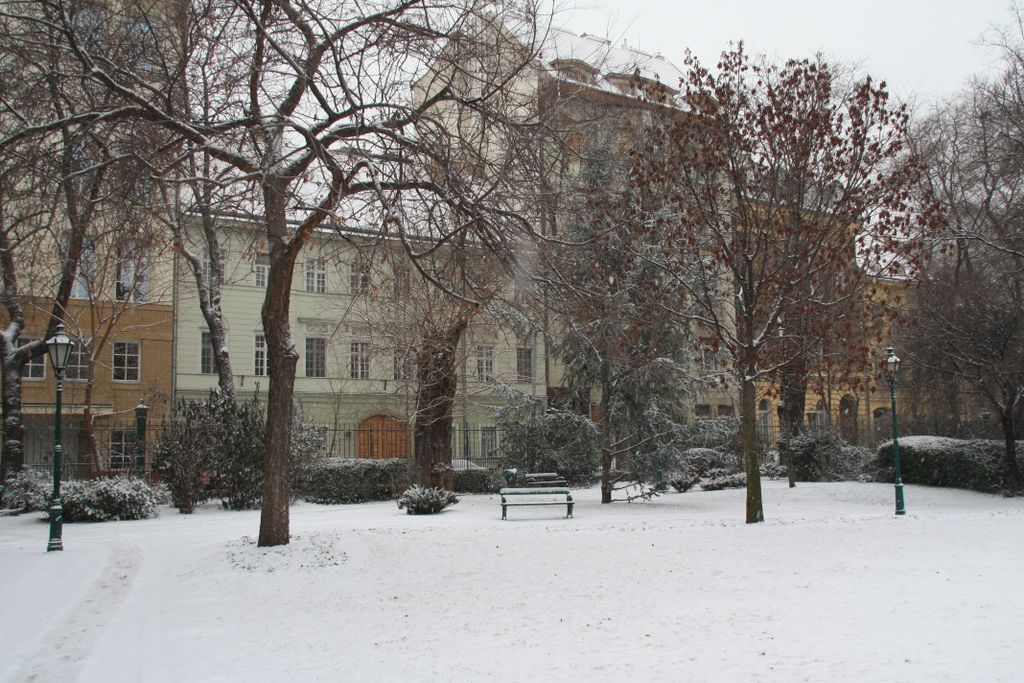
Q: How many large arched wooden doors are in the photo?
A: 1